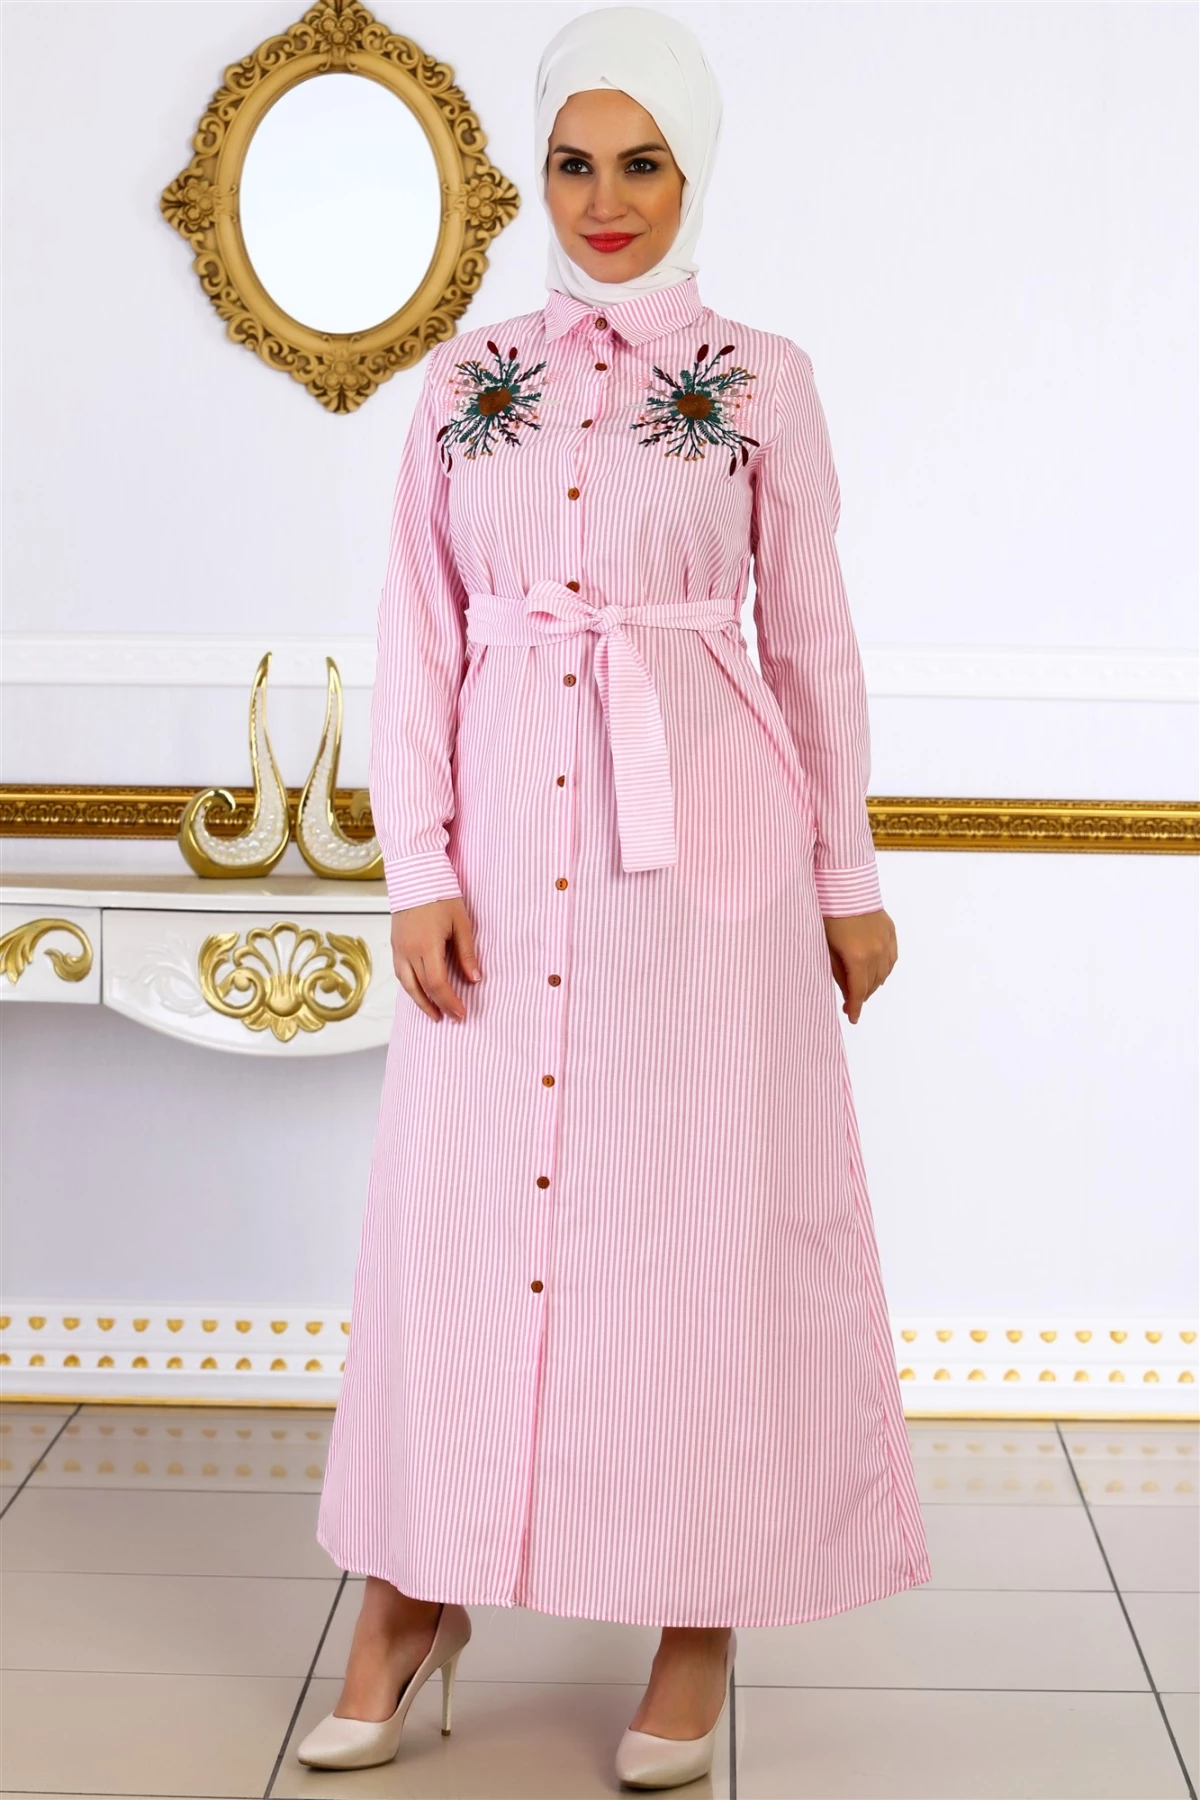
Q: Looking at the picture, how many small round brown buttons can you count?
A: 12